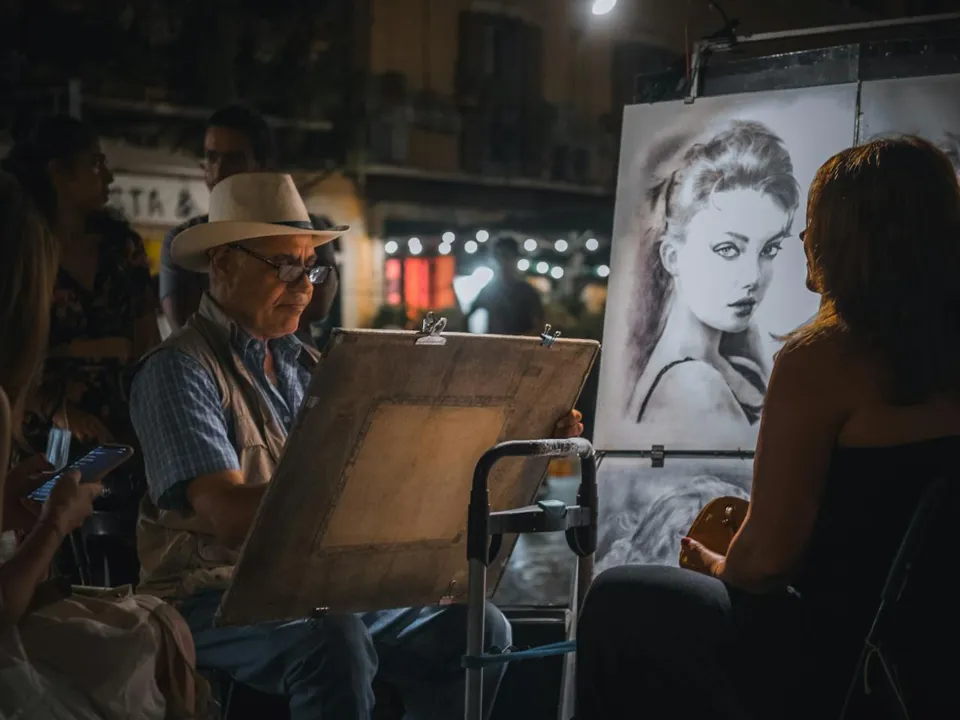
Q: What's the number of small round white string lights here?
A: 14